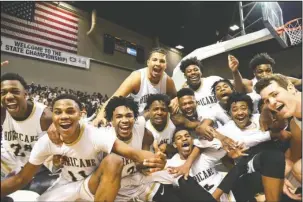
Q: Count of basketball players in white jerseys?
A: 12